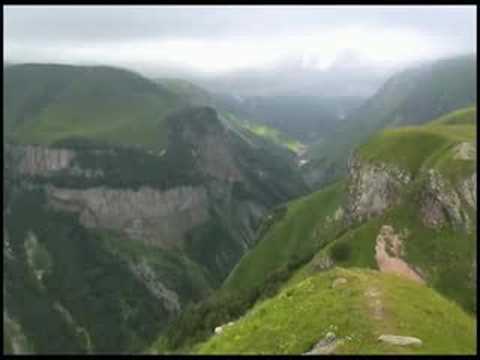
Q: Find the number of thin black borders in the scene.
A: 4